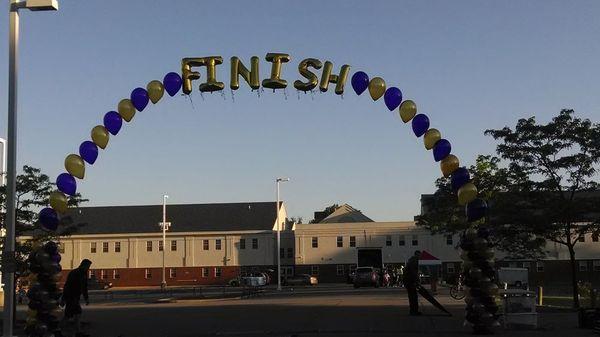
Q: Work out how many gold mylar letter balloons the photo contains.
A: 6